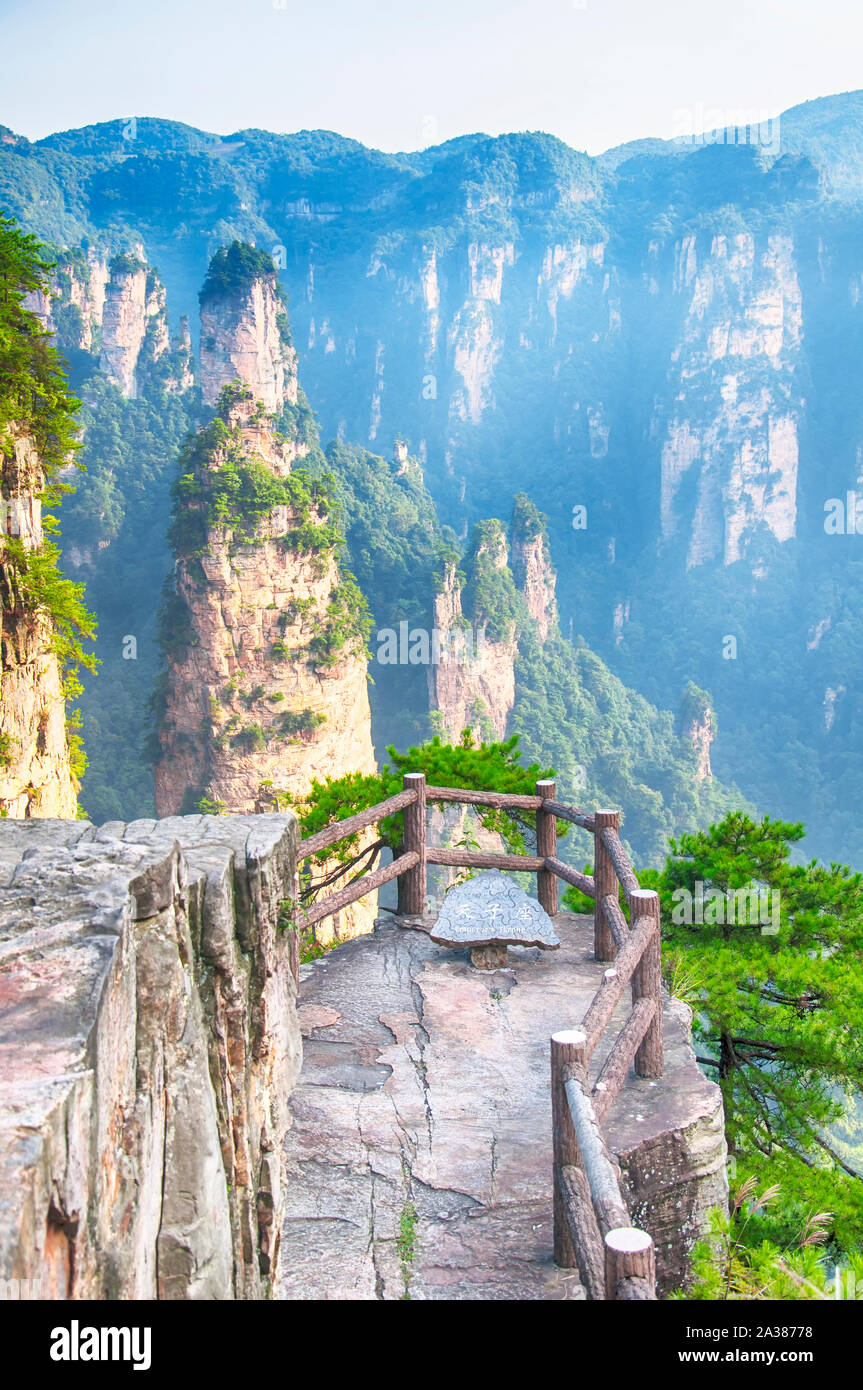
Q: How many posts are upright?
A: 6